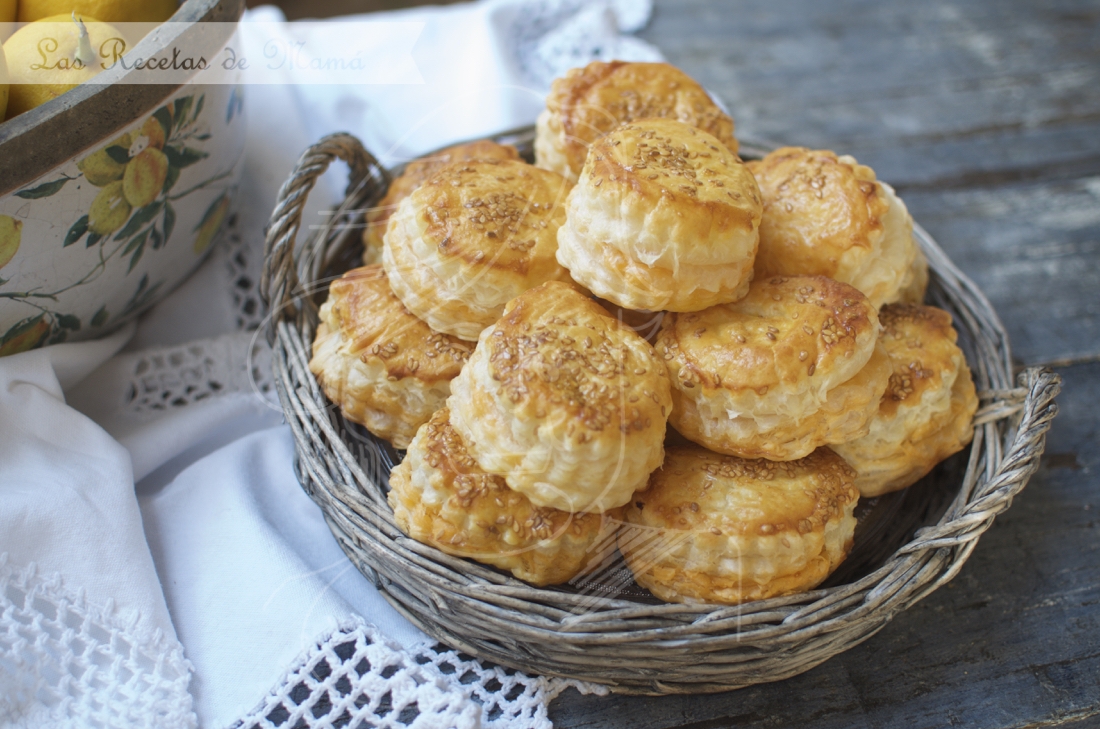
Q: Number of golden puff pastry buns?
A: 11